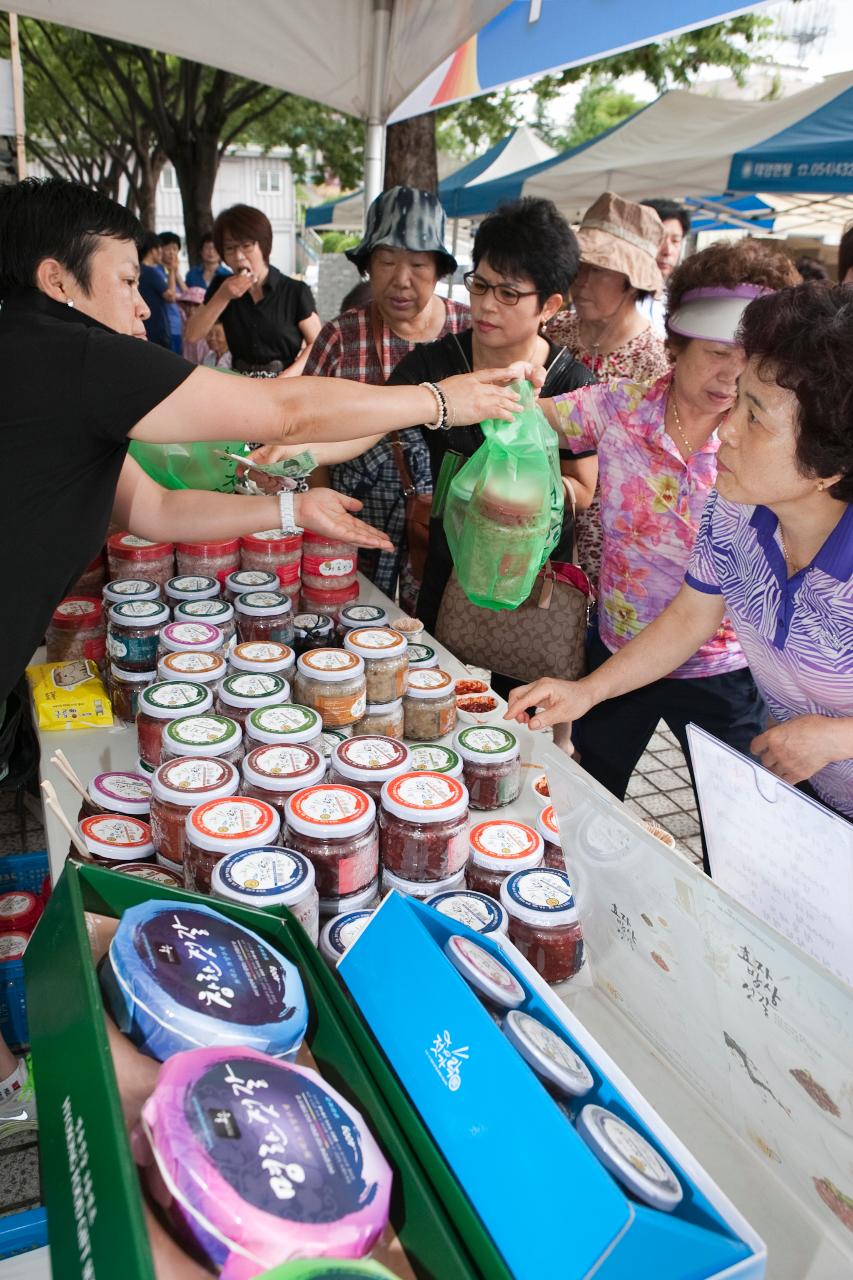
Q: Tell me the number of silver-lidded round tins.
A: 3